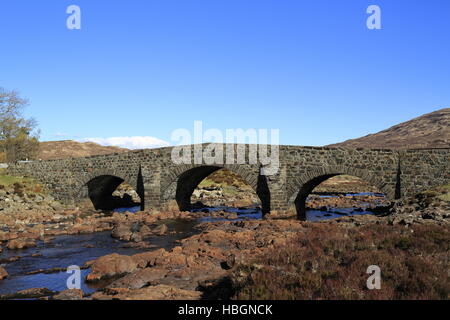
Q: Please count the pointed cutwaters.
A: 2